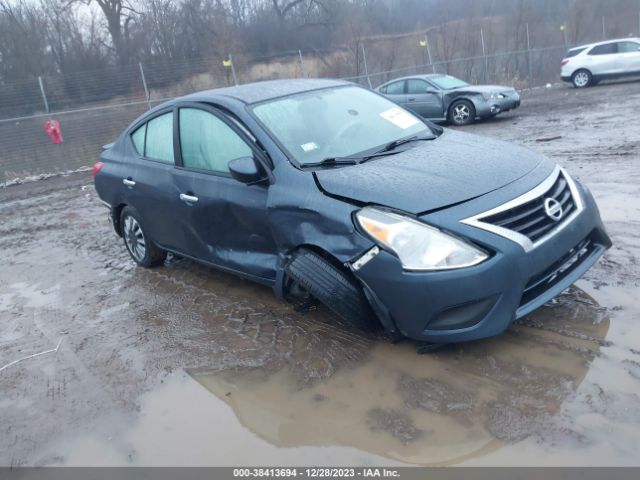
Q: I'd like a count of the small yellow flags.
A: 3